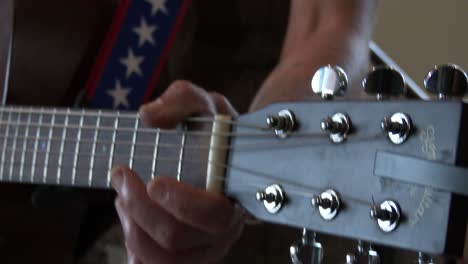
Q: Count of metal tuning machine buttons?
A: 6